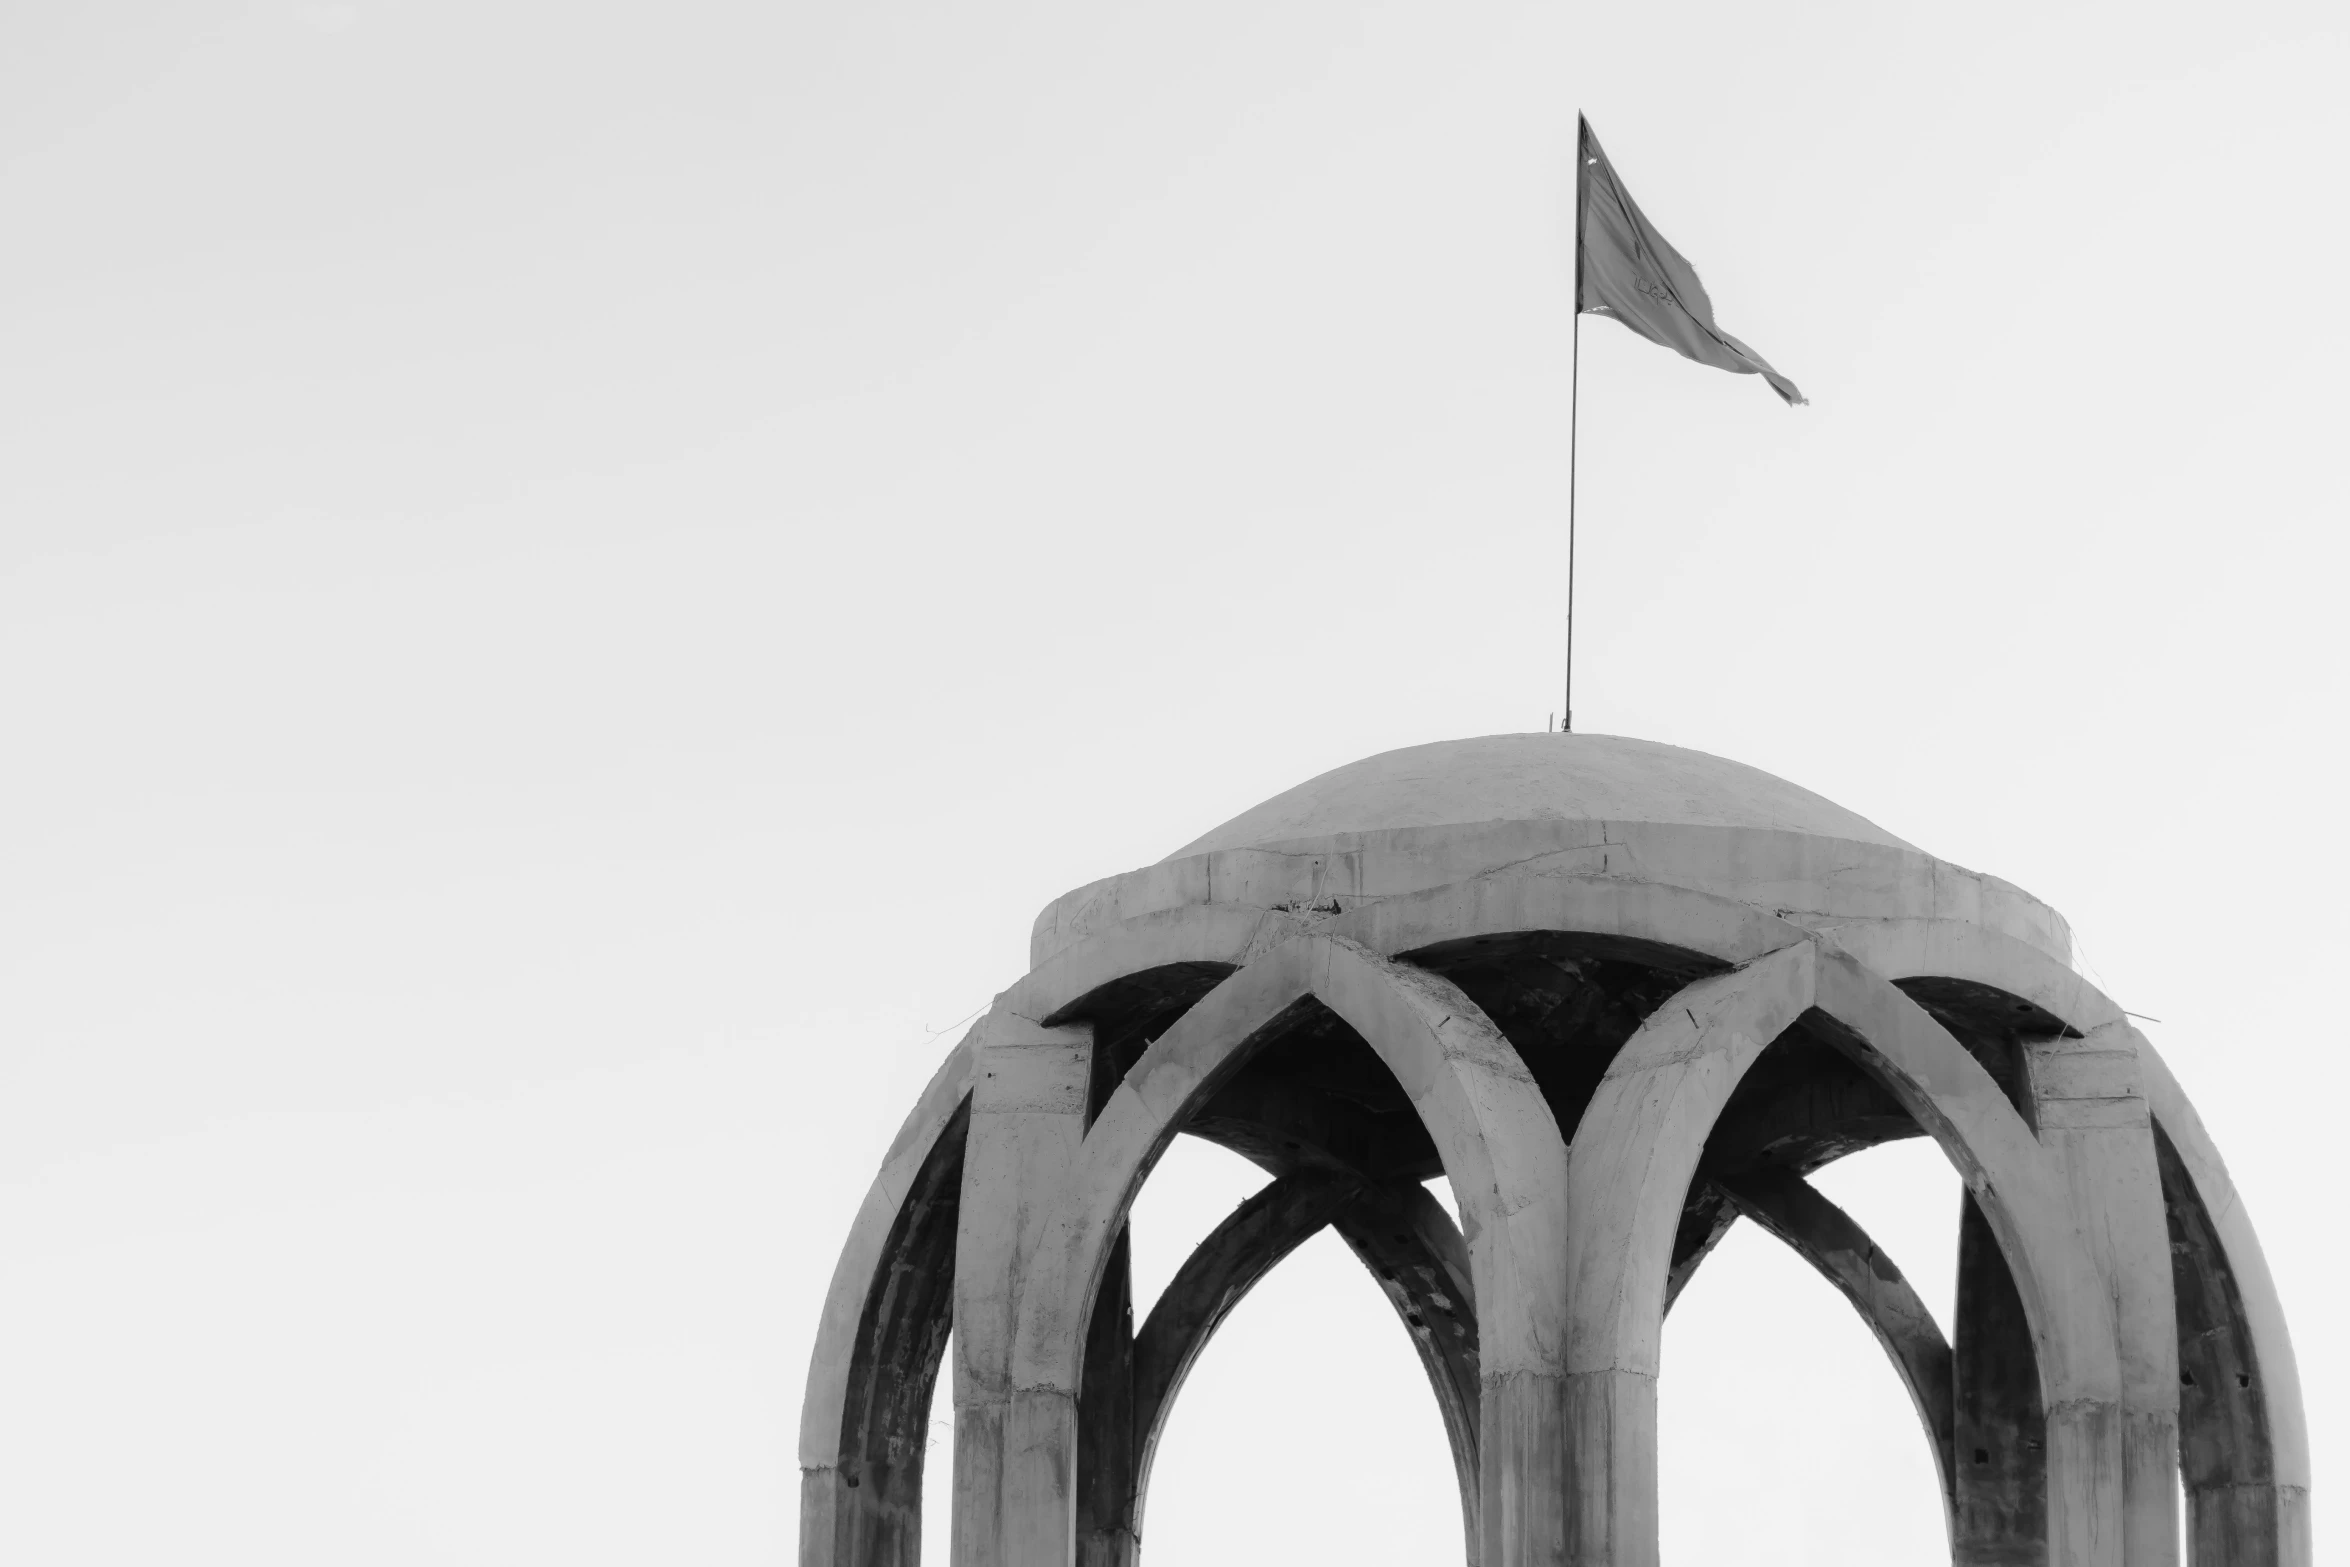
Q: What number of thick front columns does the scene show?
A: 3